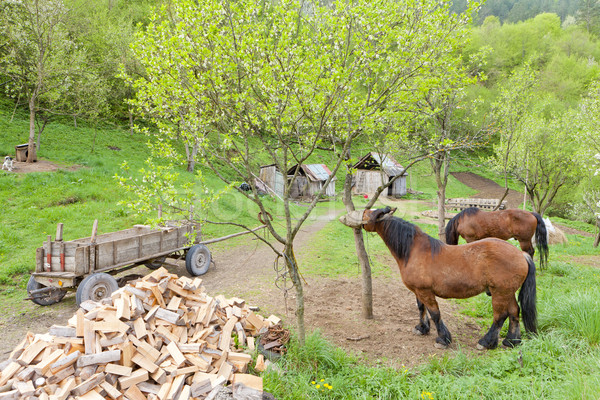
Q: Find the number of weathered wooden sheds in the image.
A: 2